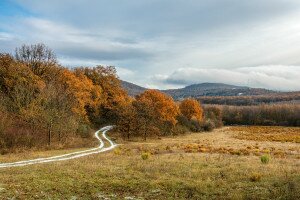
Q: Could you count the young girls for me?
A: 0